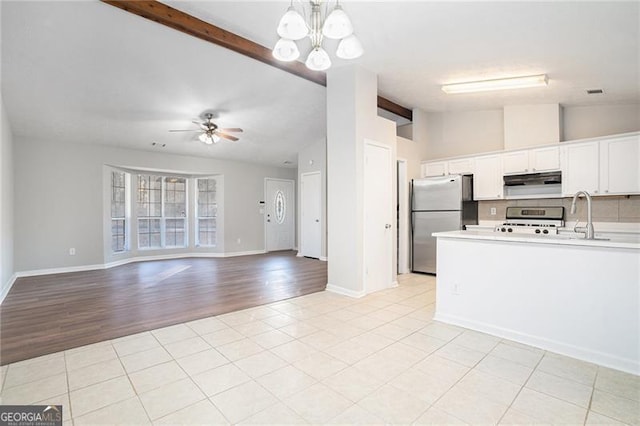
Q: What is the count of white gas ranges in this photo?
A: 1